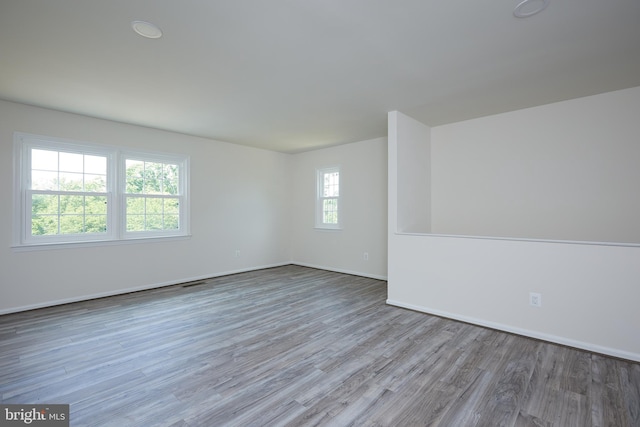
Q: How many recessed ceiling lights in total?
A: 2